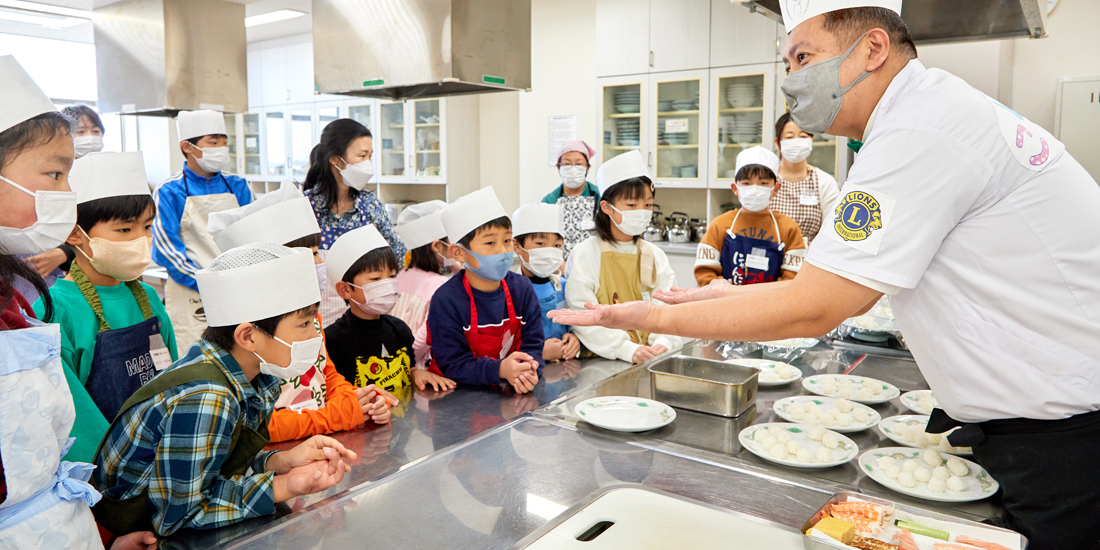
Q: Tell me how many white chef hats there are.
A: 12